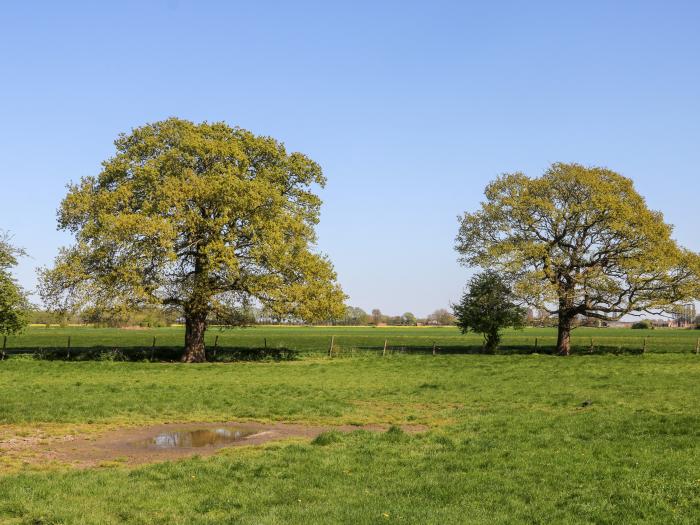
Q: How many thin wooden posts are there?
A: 12